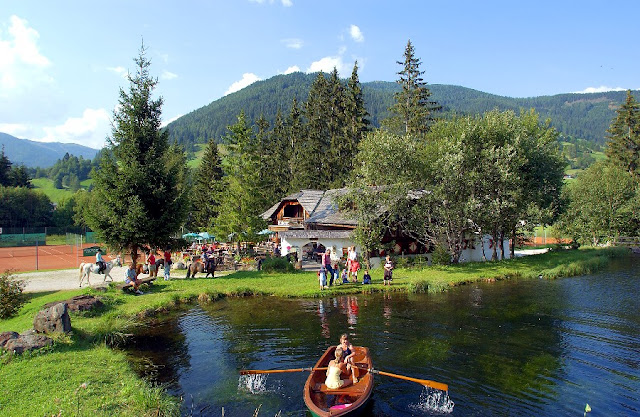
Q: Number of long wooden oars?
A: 2